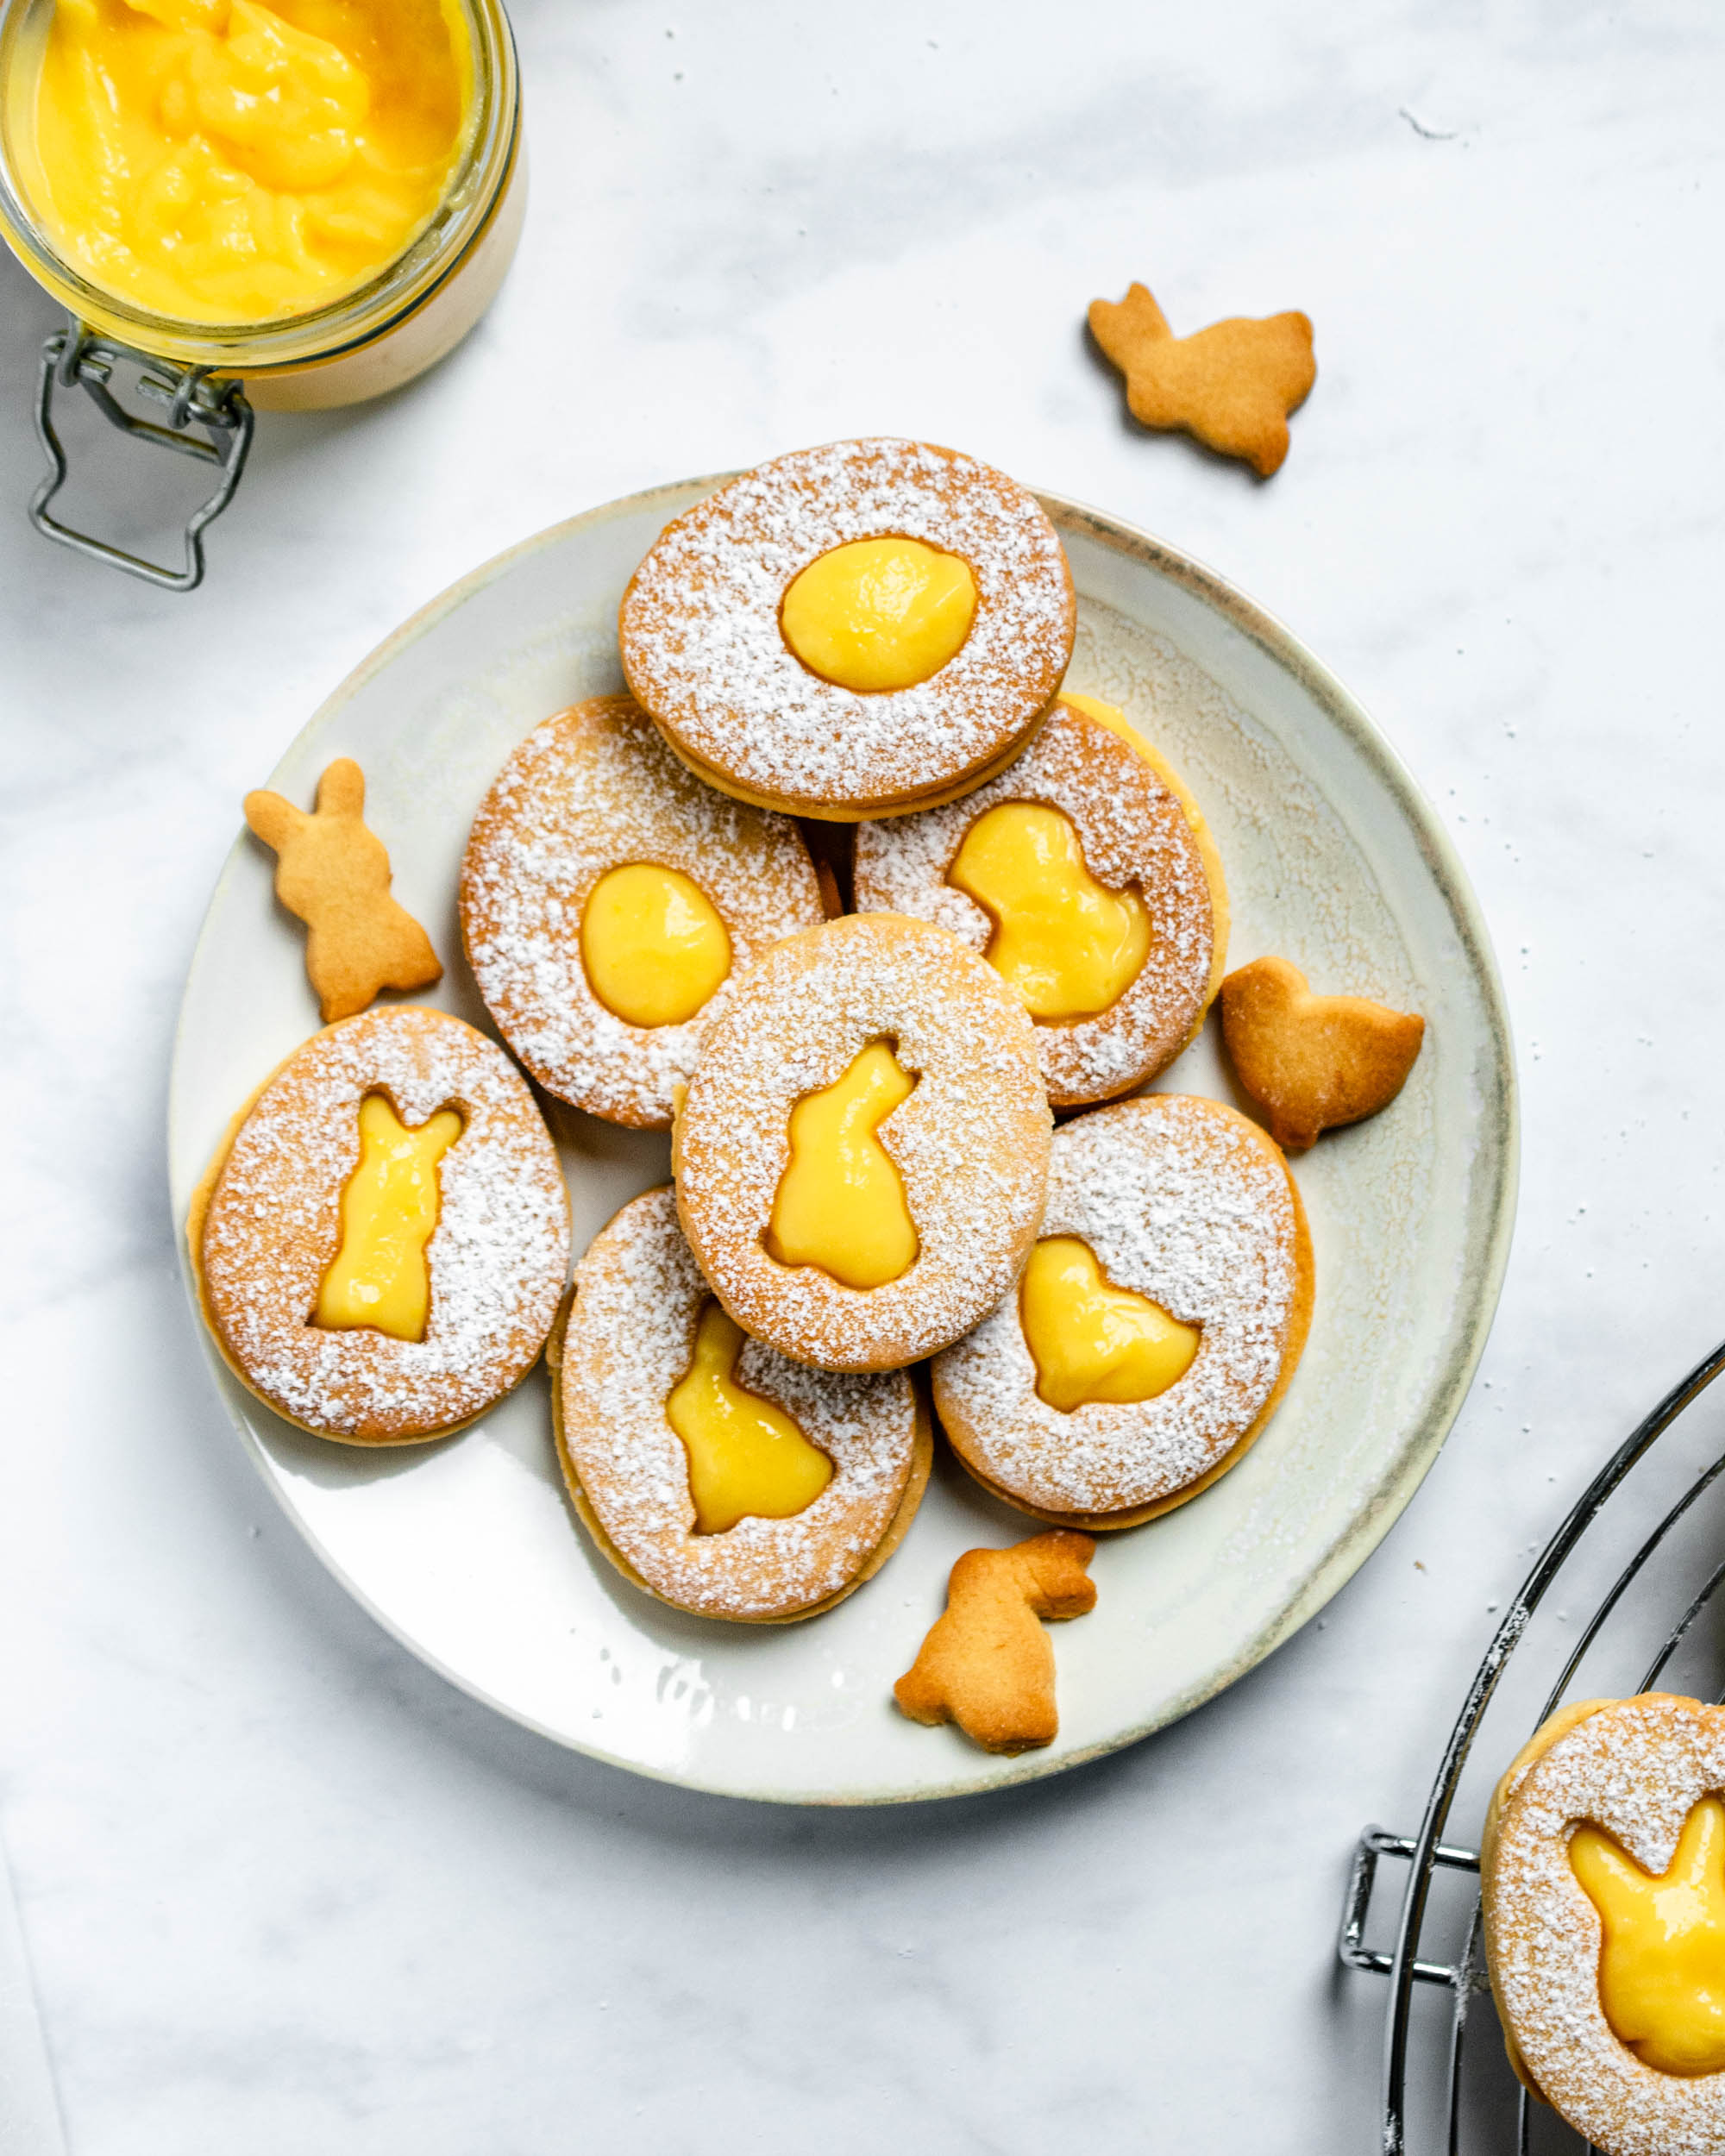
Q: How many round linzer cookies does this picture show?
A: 8